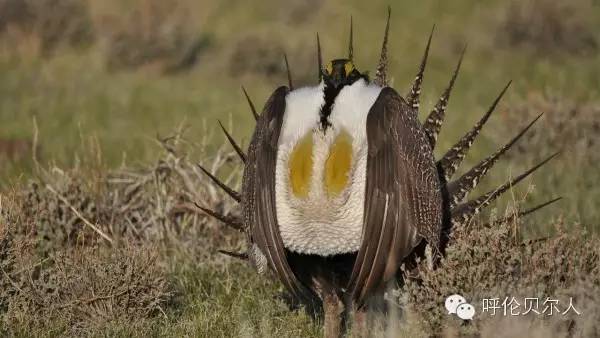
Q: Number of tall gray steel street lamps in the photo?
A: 0